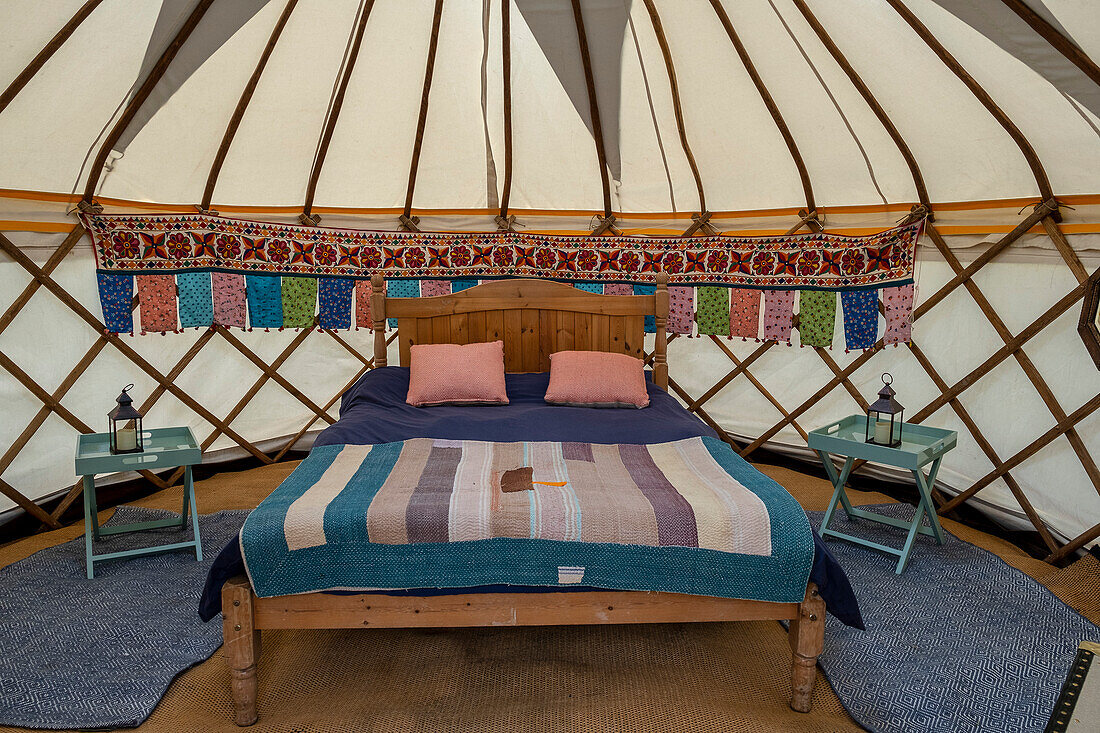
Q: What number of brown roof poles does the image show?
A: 12